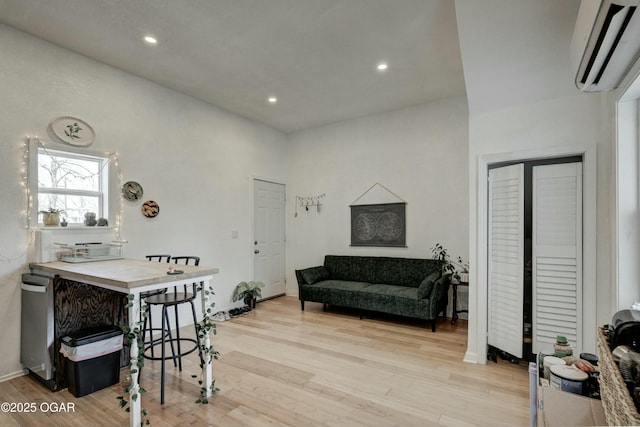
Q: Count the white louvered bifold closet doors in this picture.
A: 2